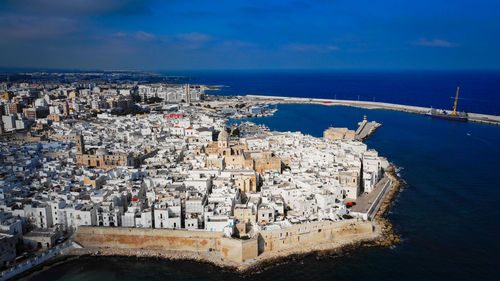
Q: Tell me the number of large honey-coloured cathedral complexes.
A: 2